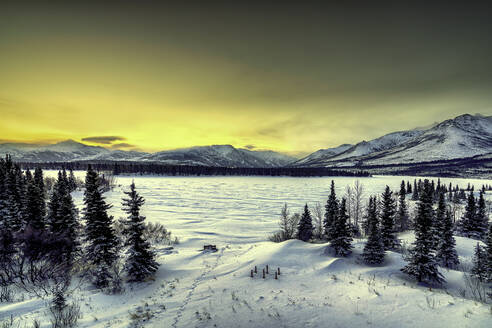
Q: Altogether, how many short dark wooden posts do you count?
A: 6